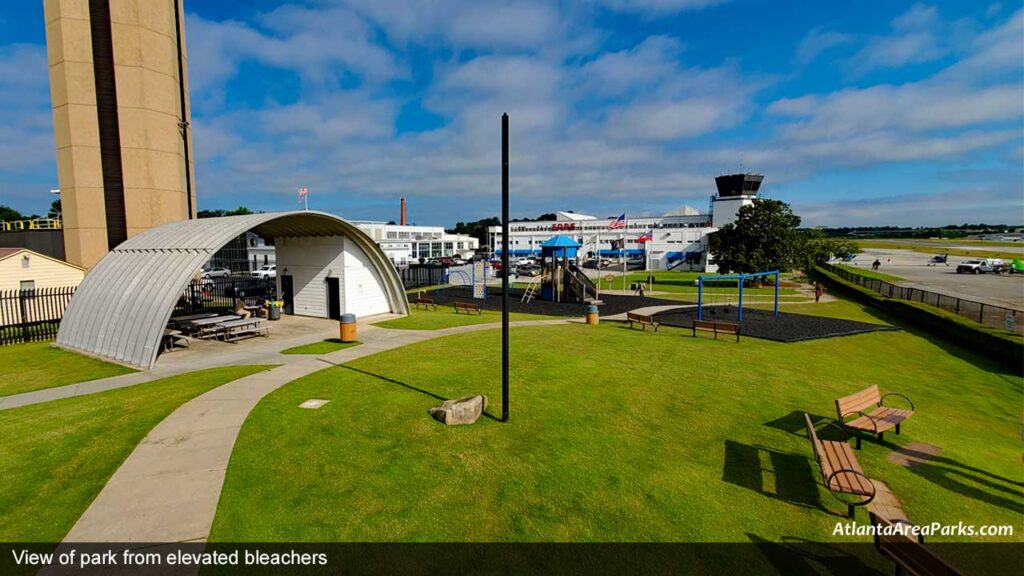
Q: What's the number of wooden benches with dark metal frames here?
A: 7